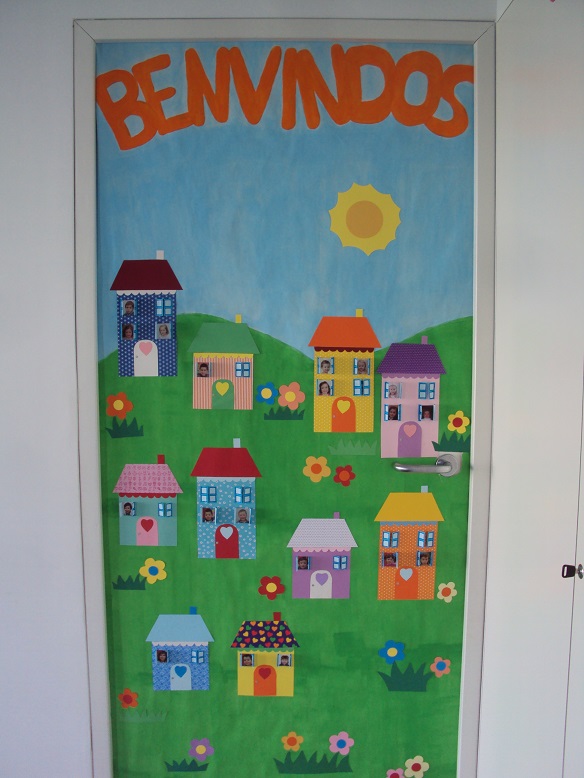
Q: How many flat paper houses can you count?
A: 10